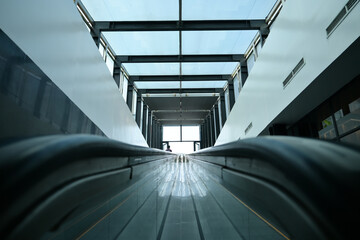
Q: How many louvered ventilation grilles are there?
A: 3